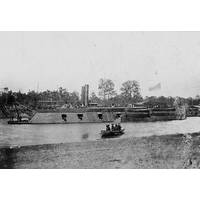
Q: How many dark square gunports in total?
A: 4